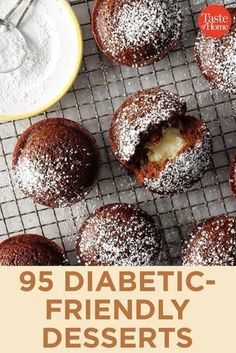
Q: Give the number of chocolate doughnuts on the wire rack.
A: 8